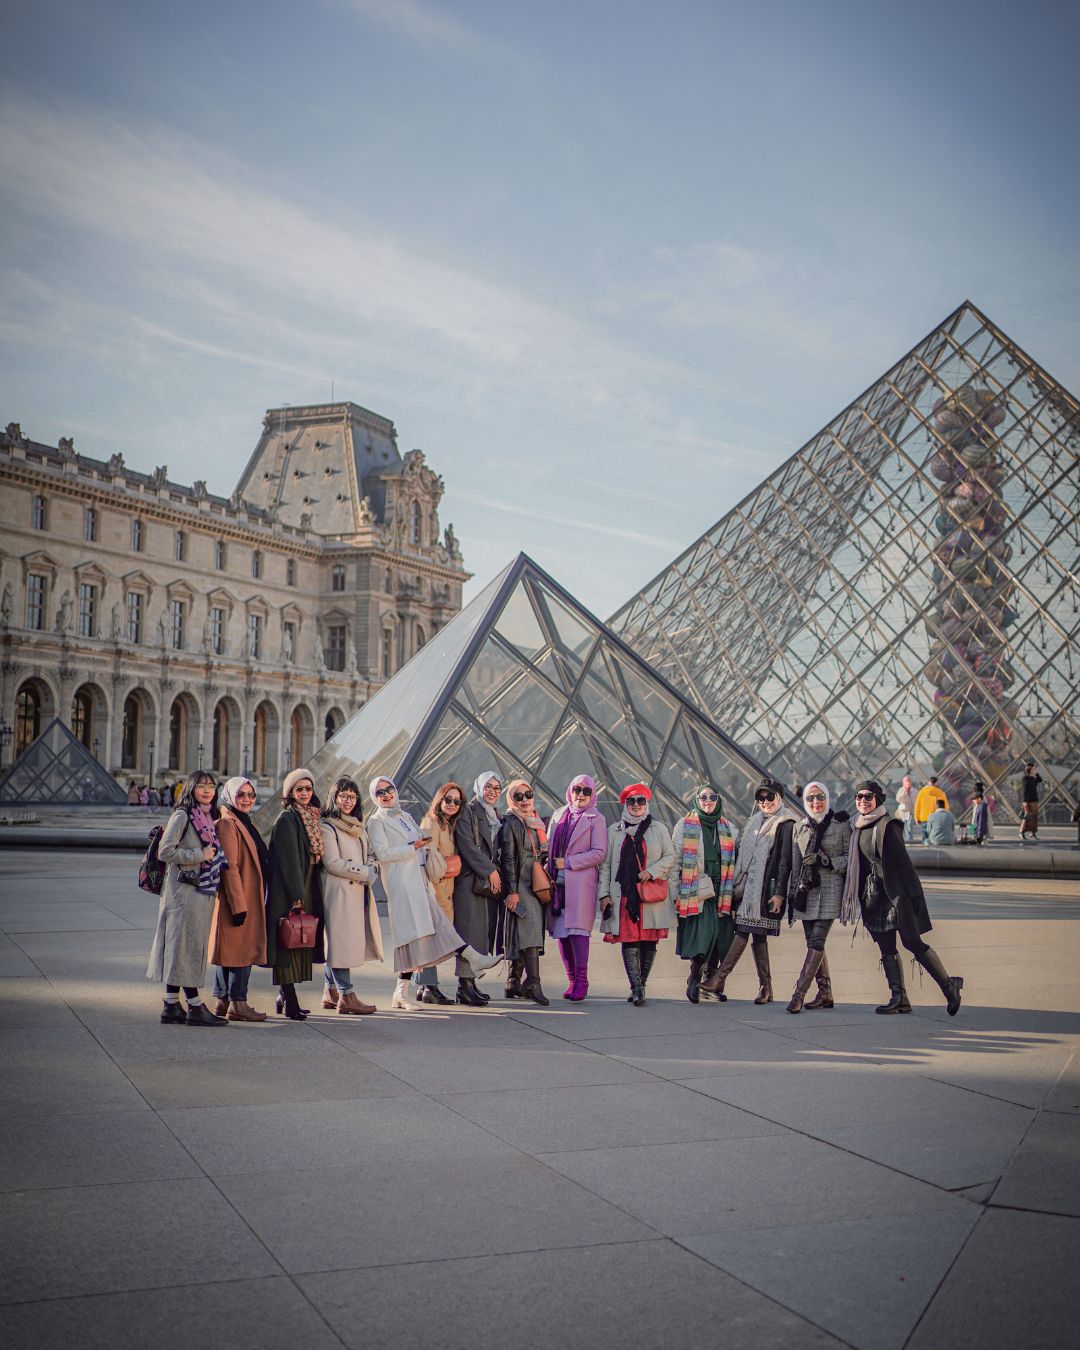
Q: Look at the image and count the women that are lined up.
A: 14